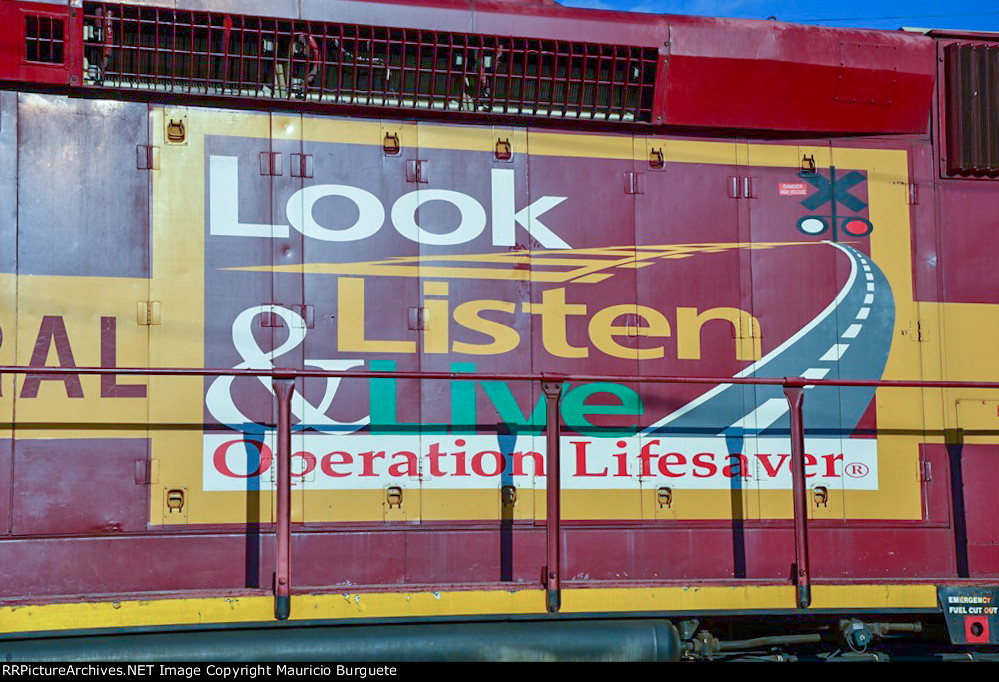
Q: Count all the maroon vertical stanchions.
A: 3